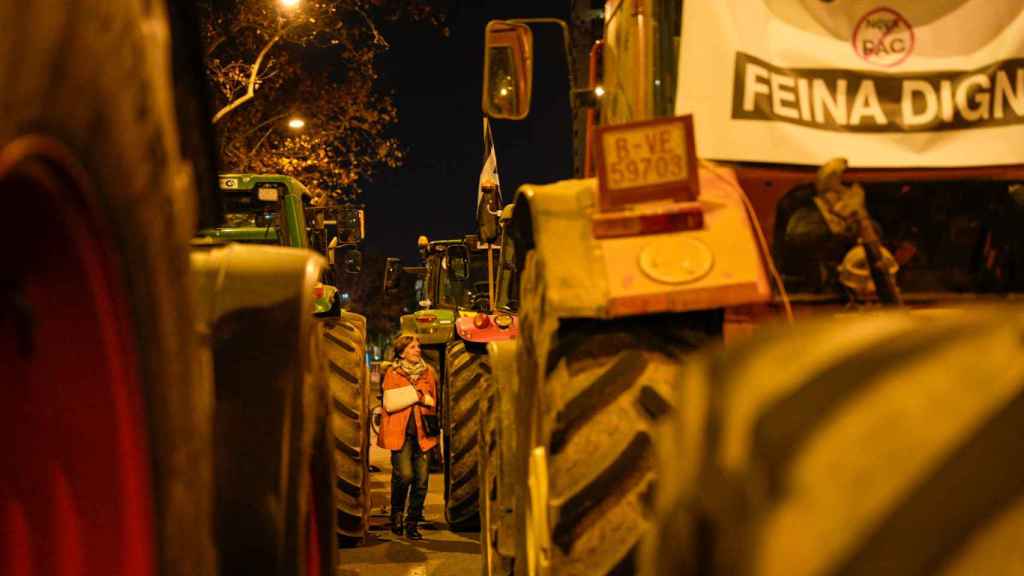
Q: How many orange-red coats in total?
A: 1